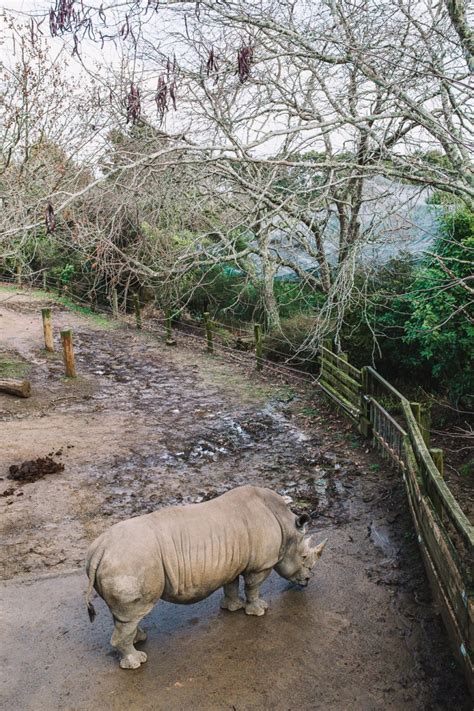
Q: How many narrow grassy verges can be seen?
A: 1